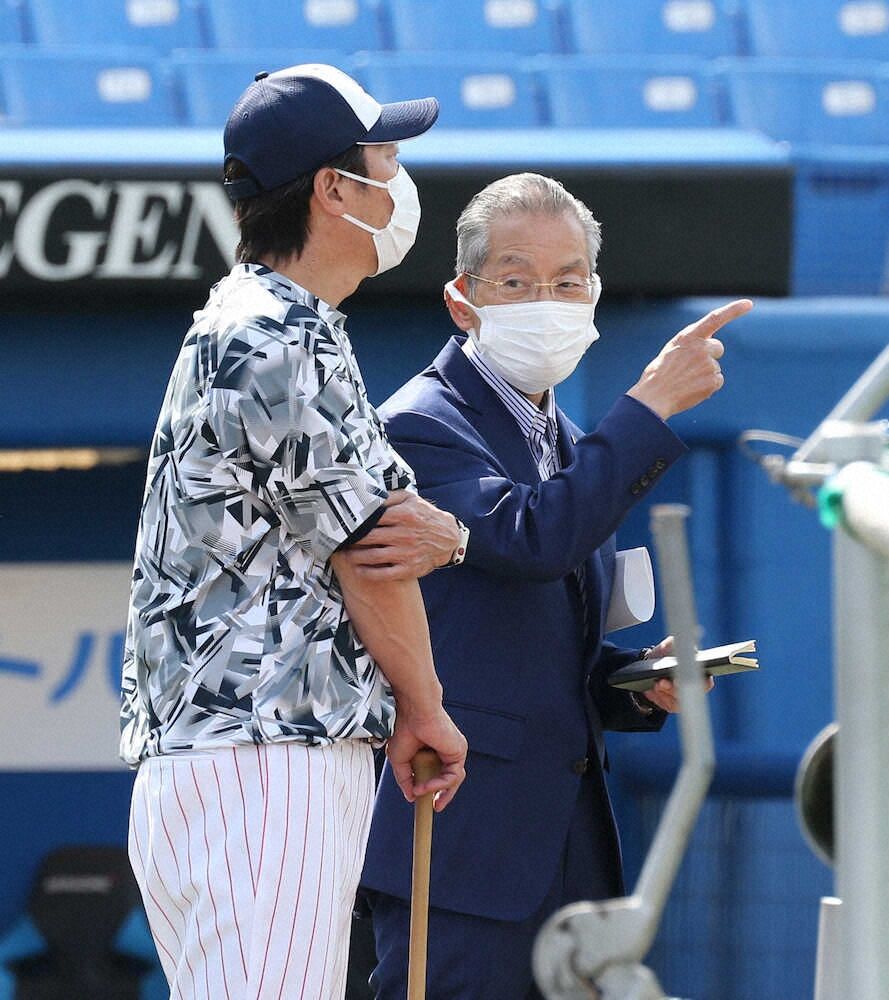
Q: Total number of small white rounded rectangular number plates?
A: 9